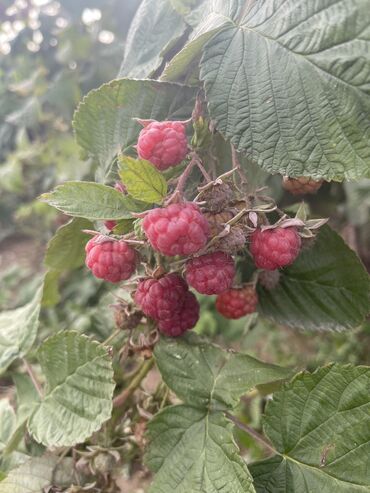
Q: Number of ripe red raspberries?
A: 8